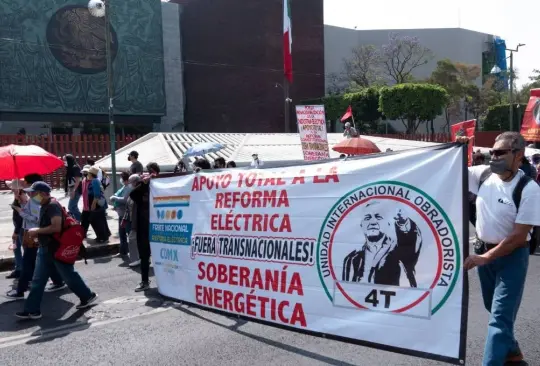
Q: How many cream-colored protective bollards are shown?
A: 0